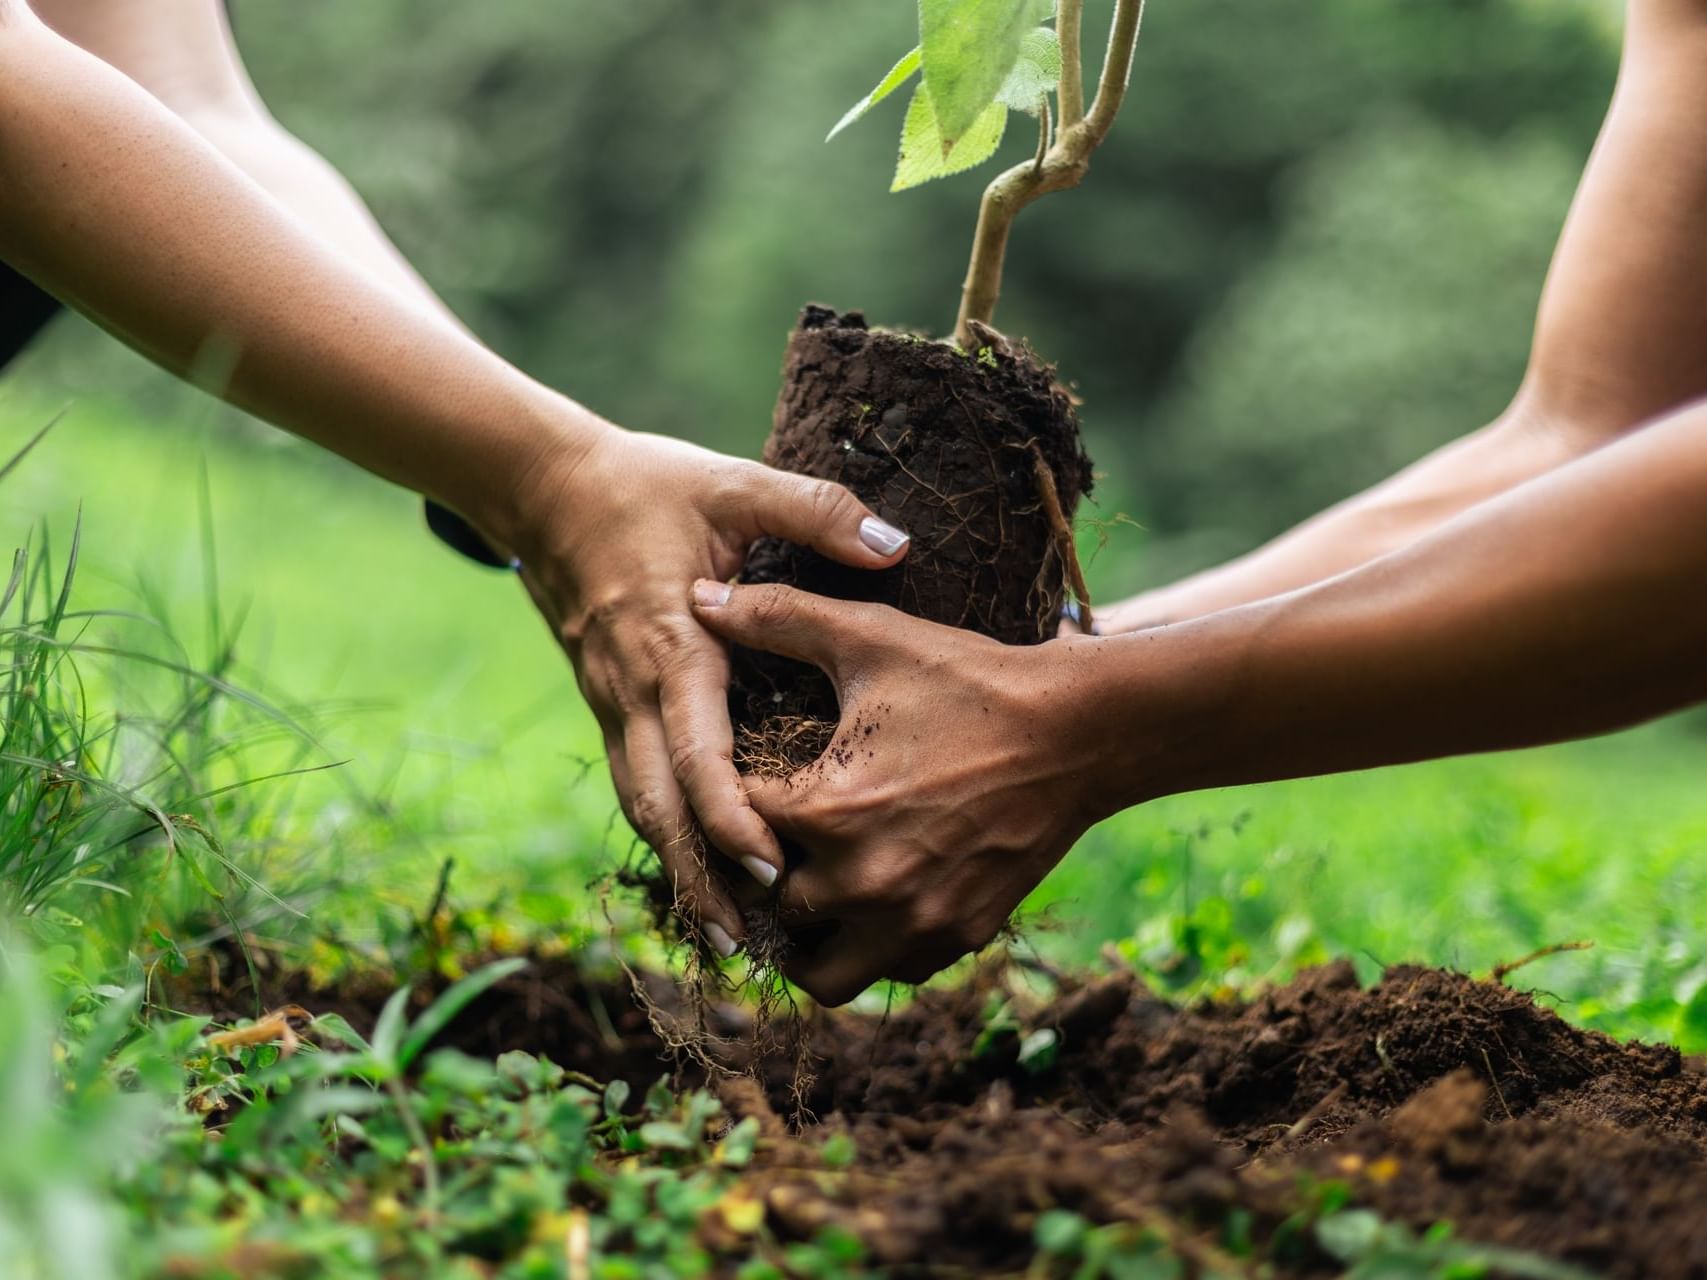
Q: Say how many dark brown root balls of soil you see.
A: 1